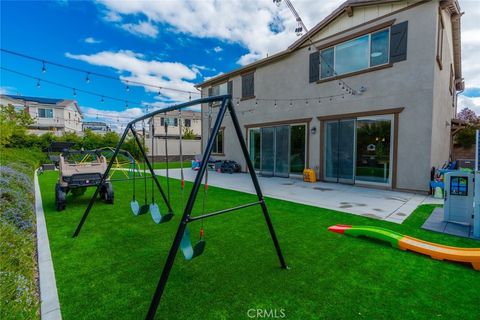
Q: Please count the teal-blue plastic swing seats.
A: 3